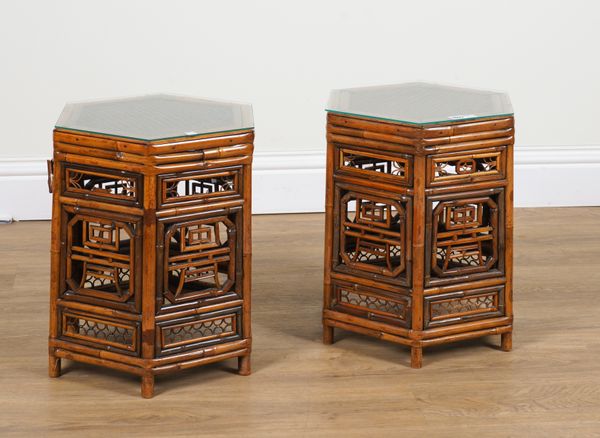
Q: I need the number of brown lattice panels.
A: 12